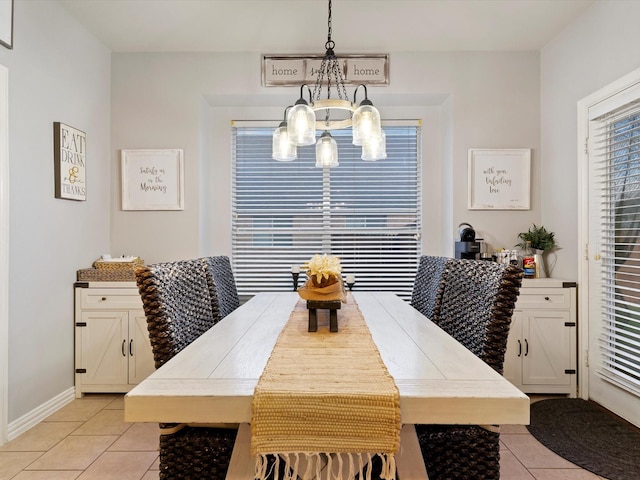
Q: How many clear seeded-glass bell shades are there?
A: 5